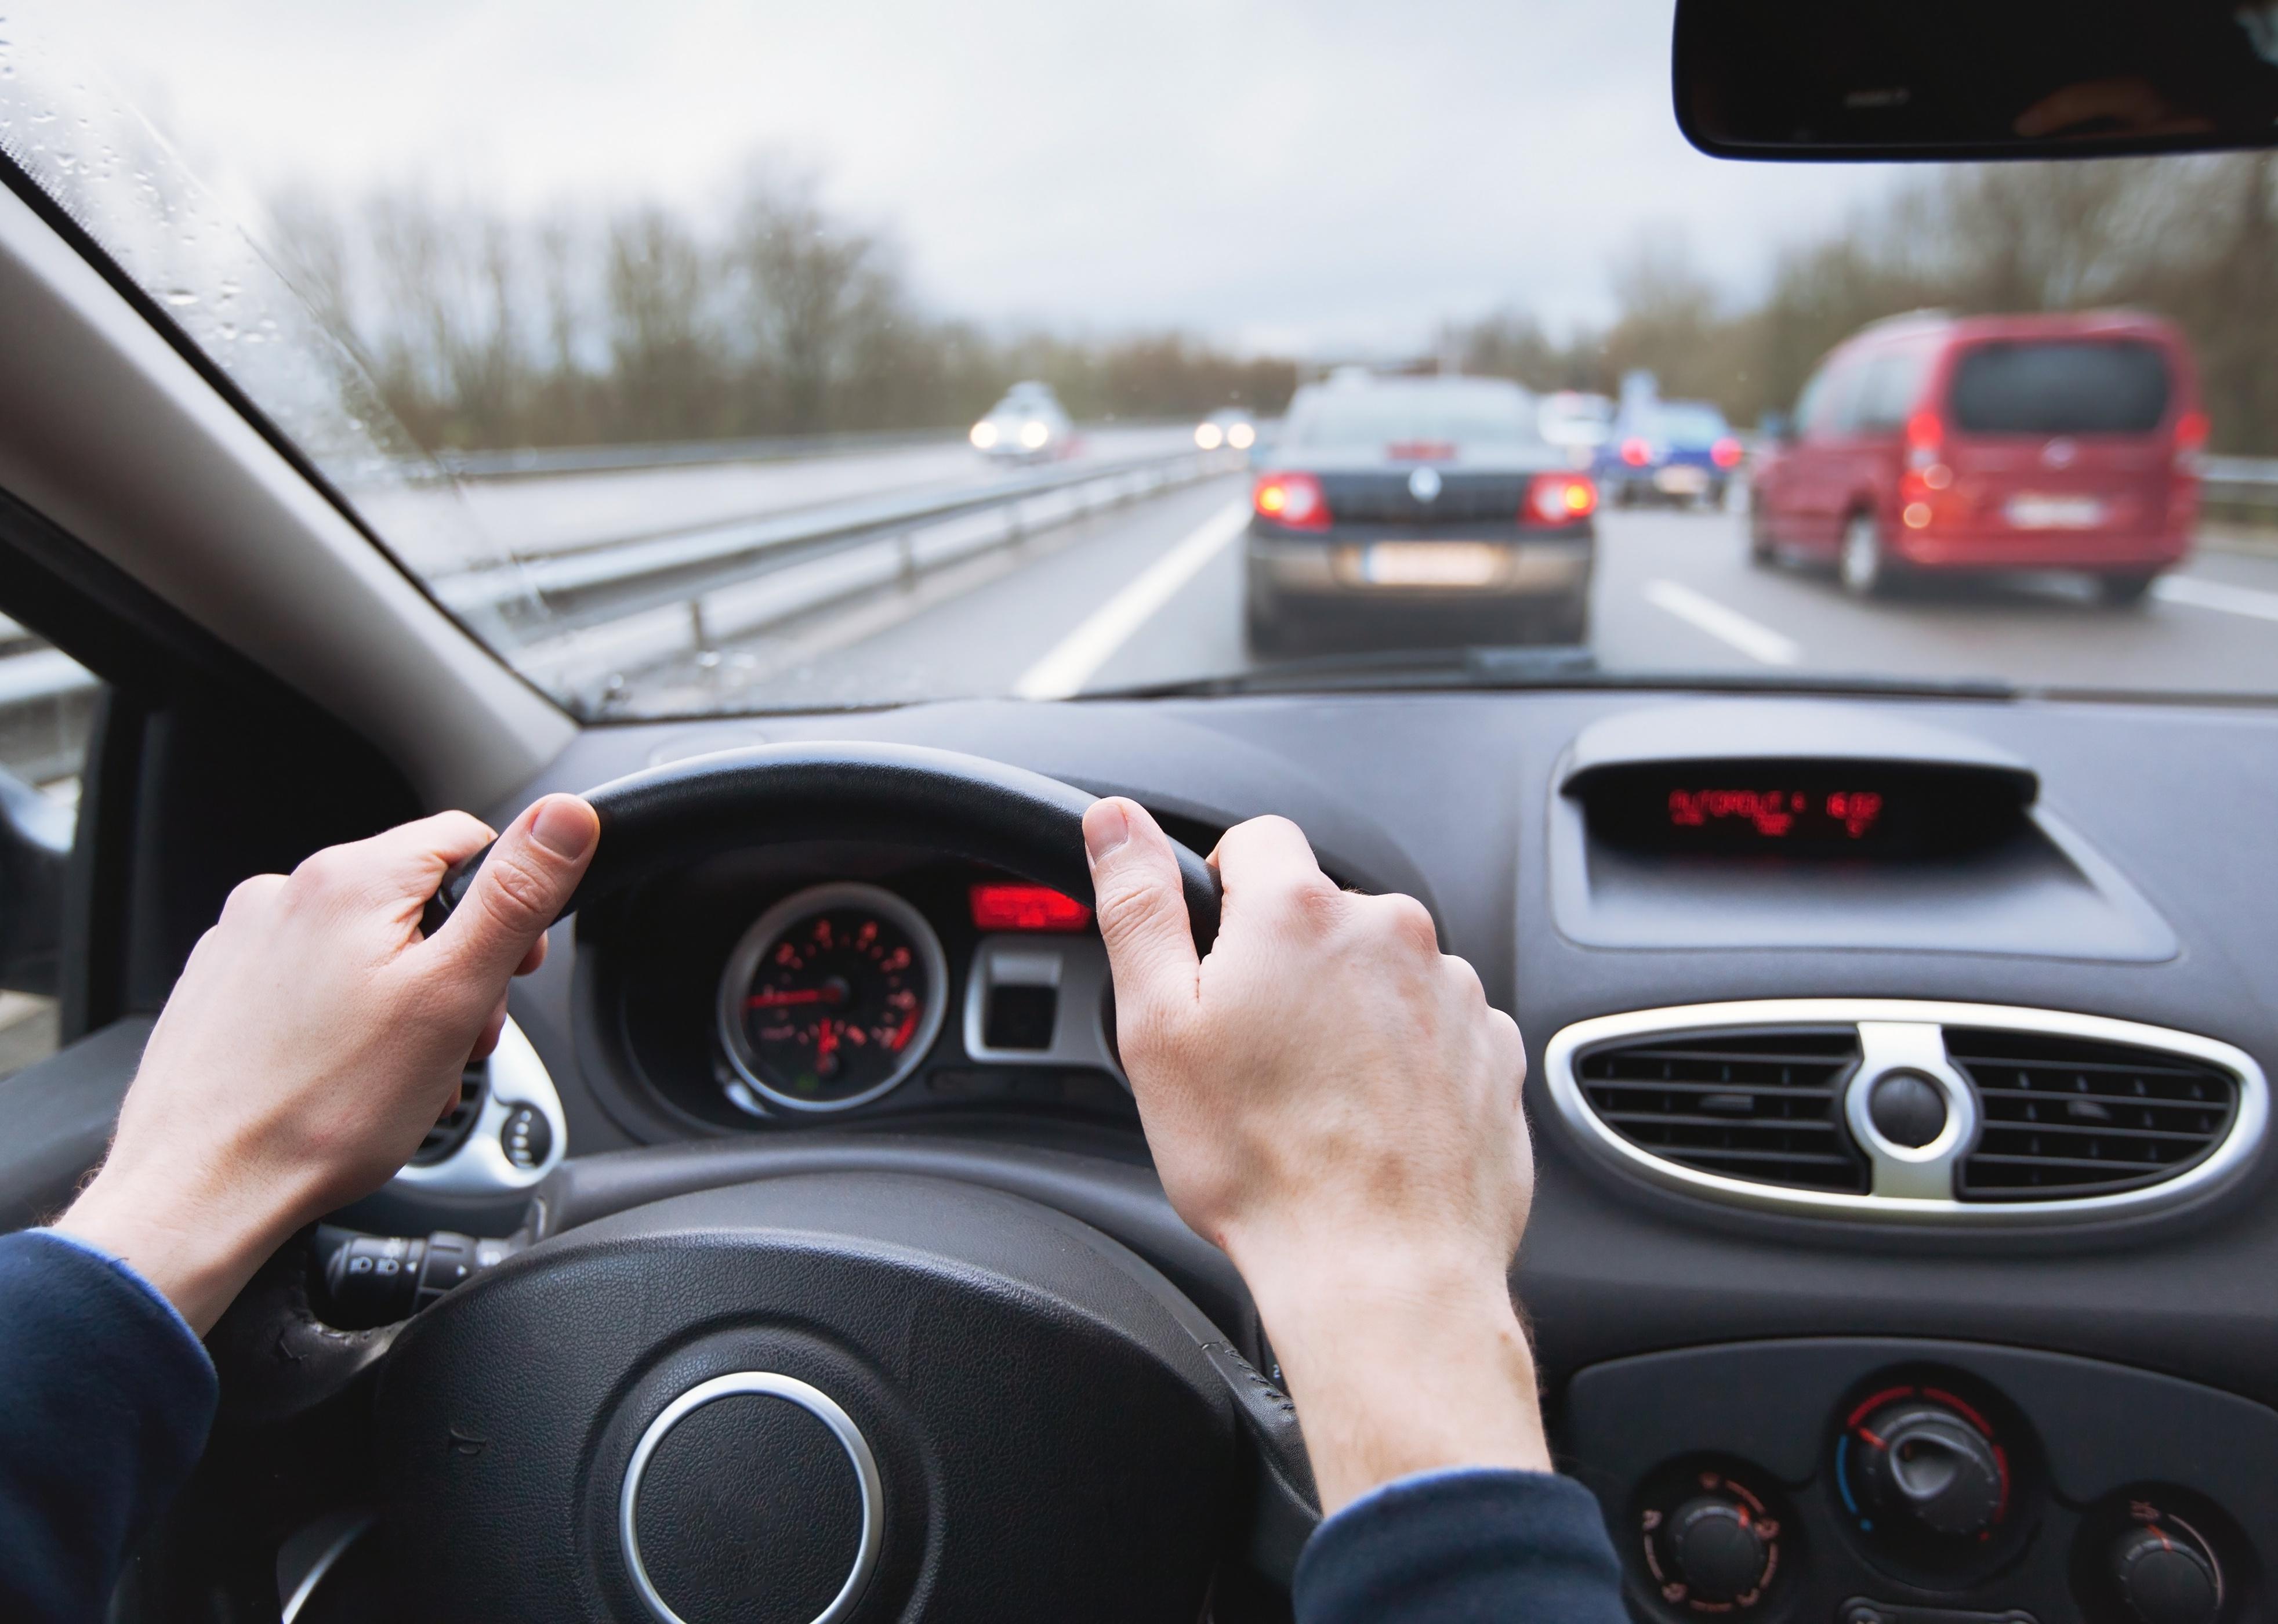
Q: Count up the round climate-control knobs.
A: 3